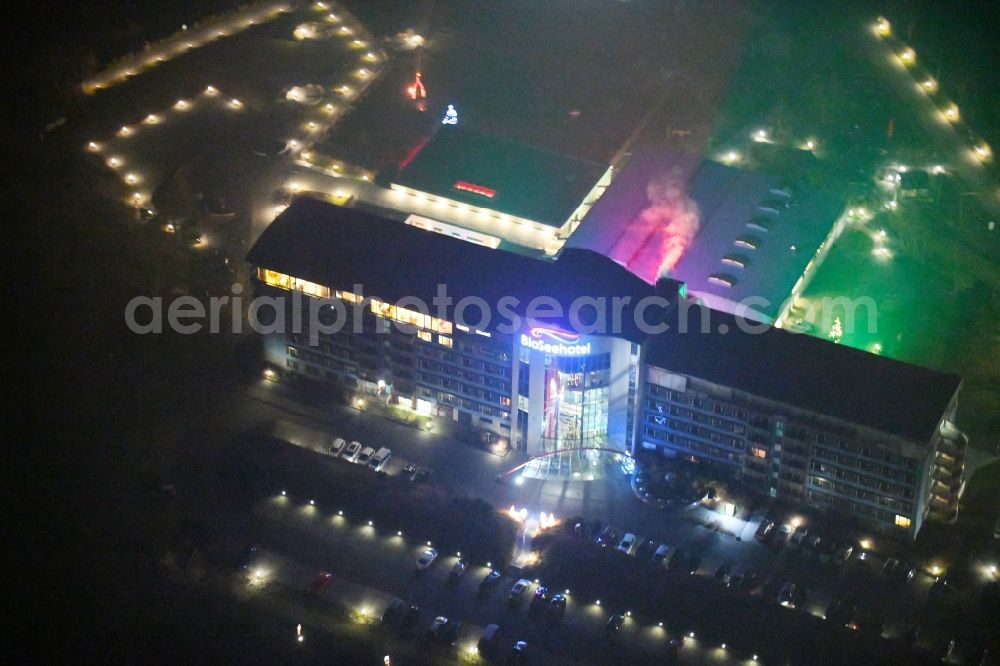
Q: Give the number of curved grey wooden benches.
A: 0